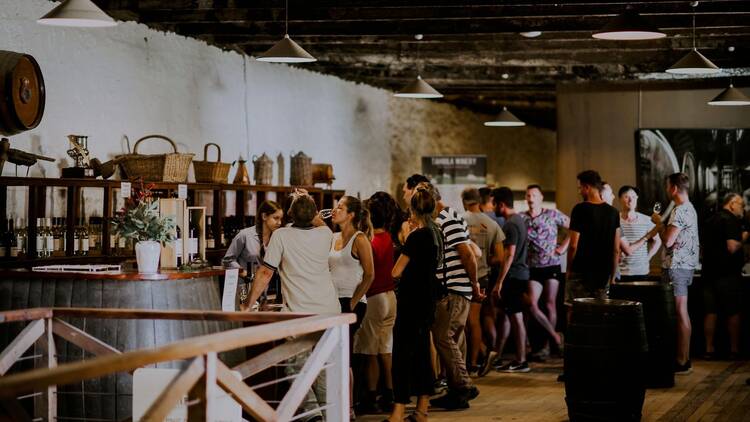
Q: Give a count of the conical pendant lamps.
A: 7